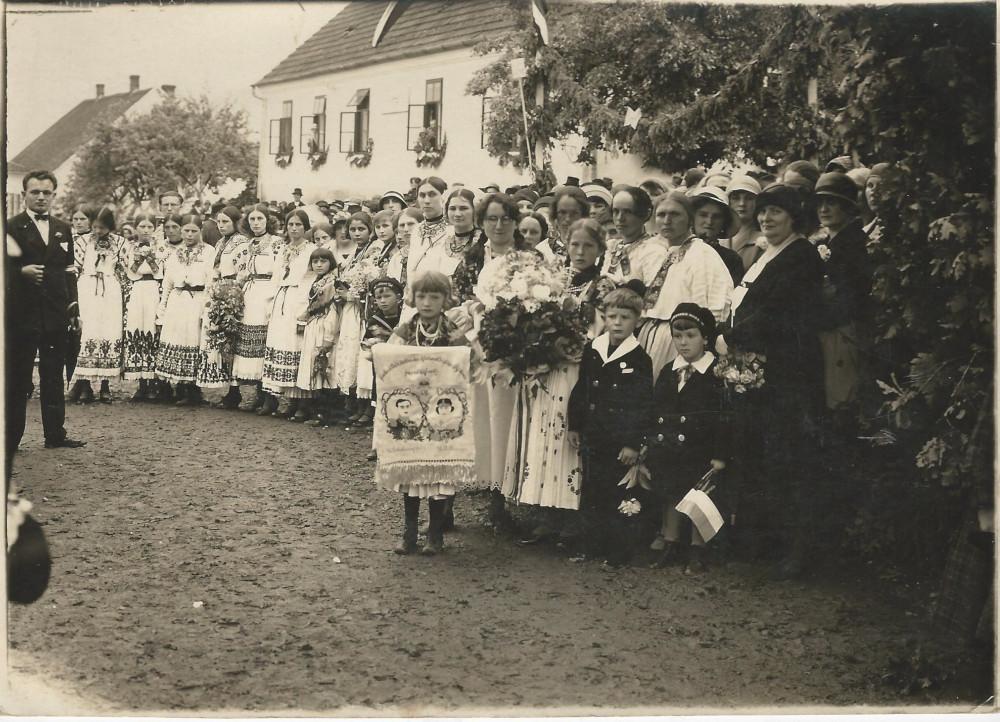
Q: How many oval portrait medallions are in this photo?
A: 2